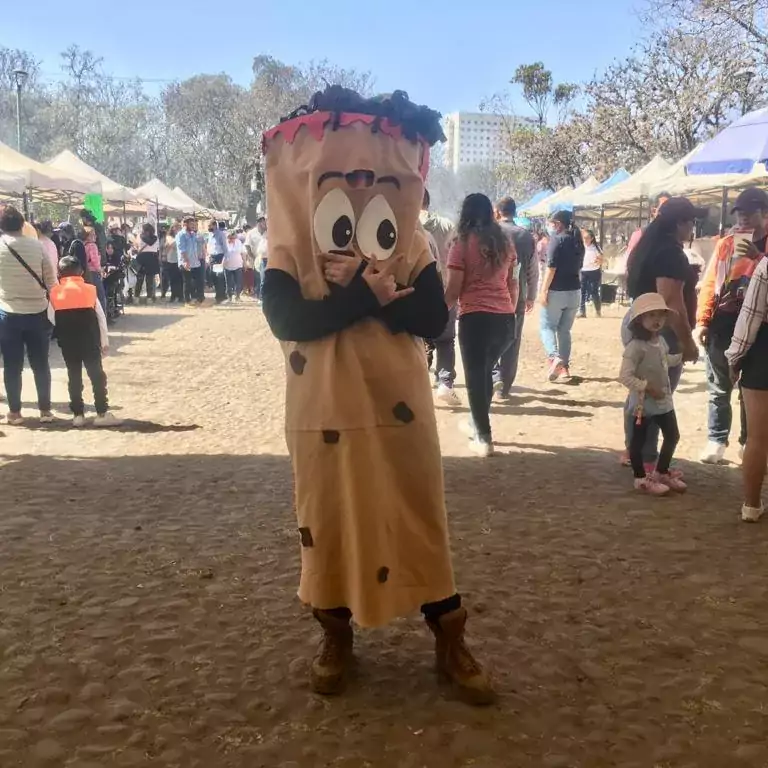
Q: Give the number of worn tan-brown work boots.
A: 2